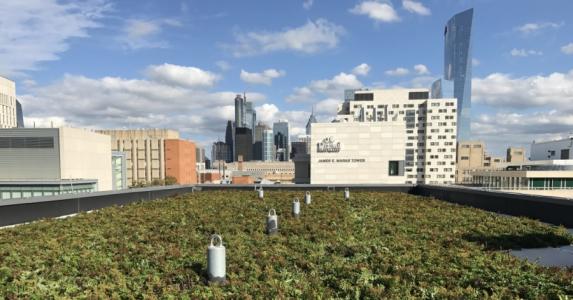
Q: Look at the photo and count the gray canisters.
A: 6